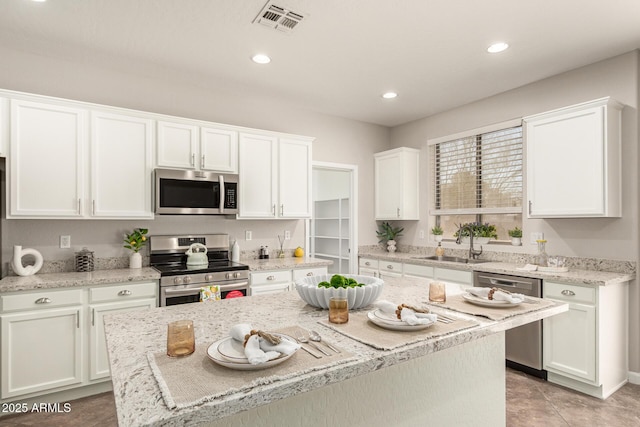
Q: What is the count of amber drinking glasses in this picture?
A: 3